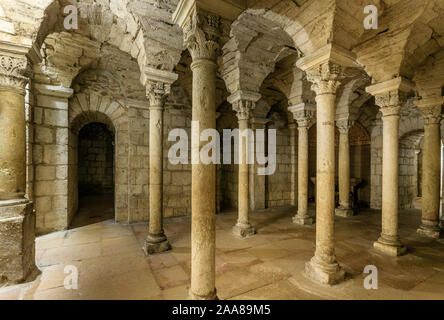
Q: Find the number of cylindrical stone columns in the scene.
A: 9